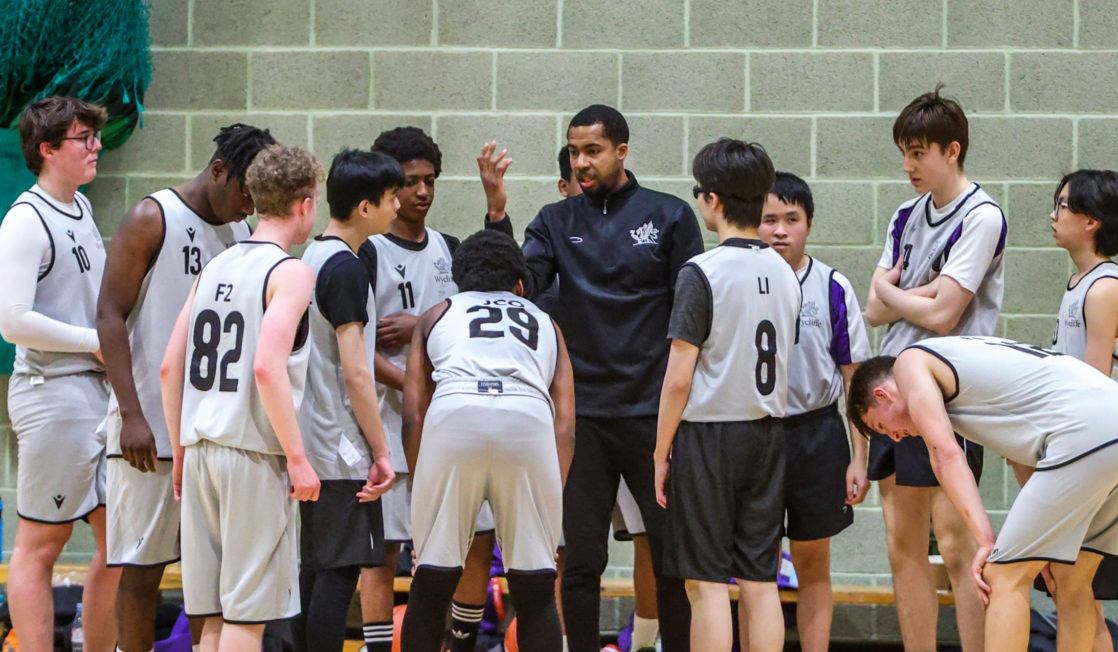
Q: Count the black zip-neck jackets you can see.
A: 1